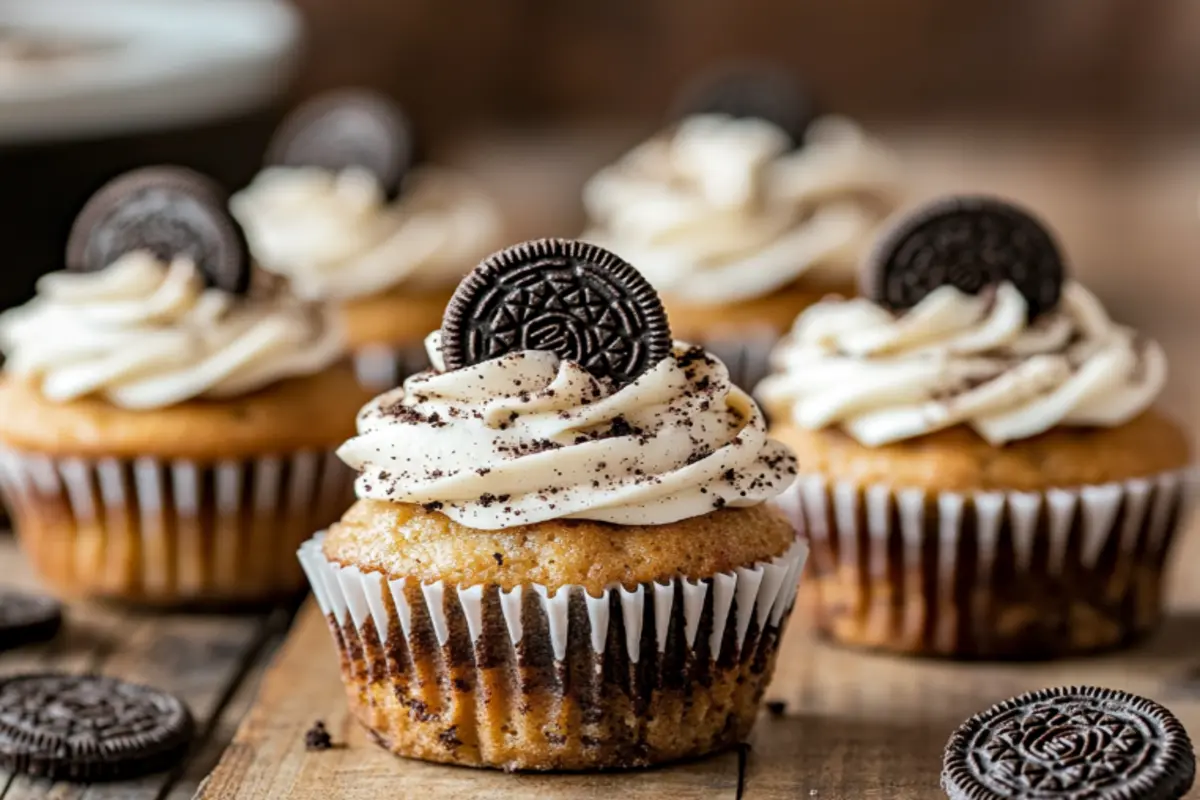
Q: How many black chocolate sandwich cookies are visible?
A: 8